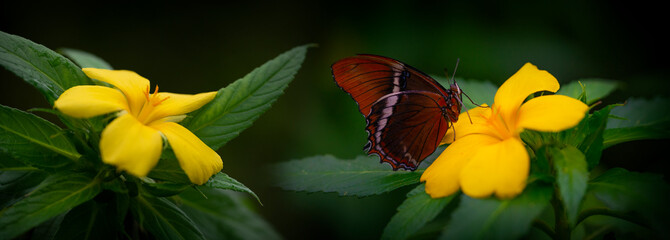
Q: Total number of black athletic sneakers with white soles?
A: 0